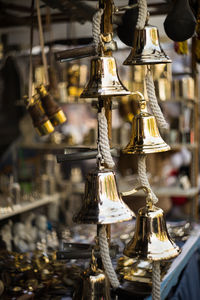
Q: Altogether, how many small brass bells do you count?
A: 6